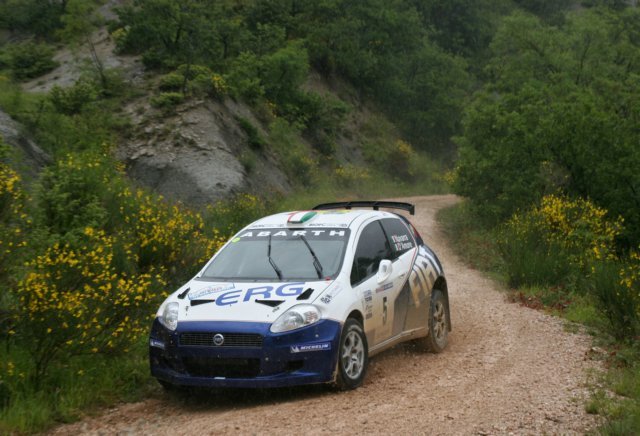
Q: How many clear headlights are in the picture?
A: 2